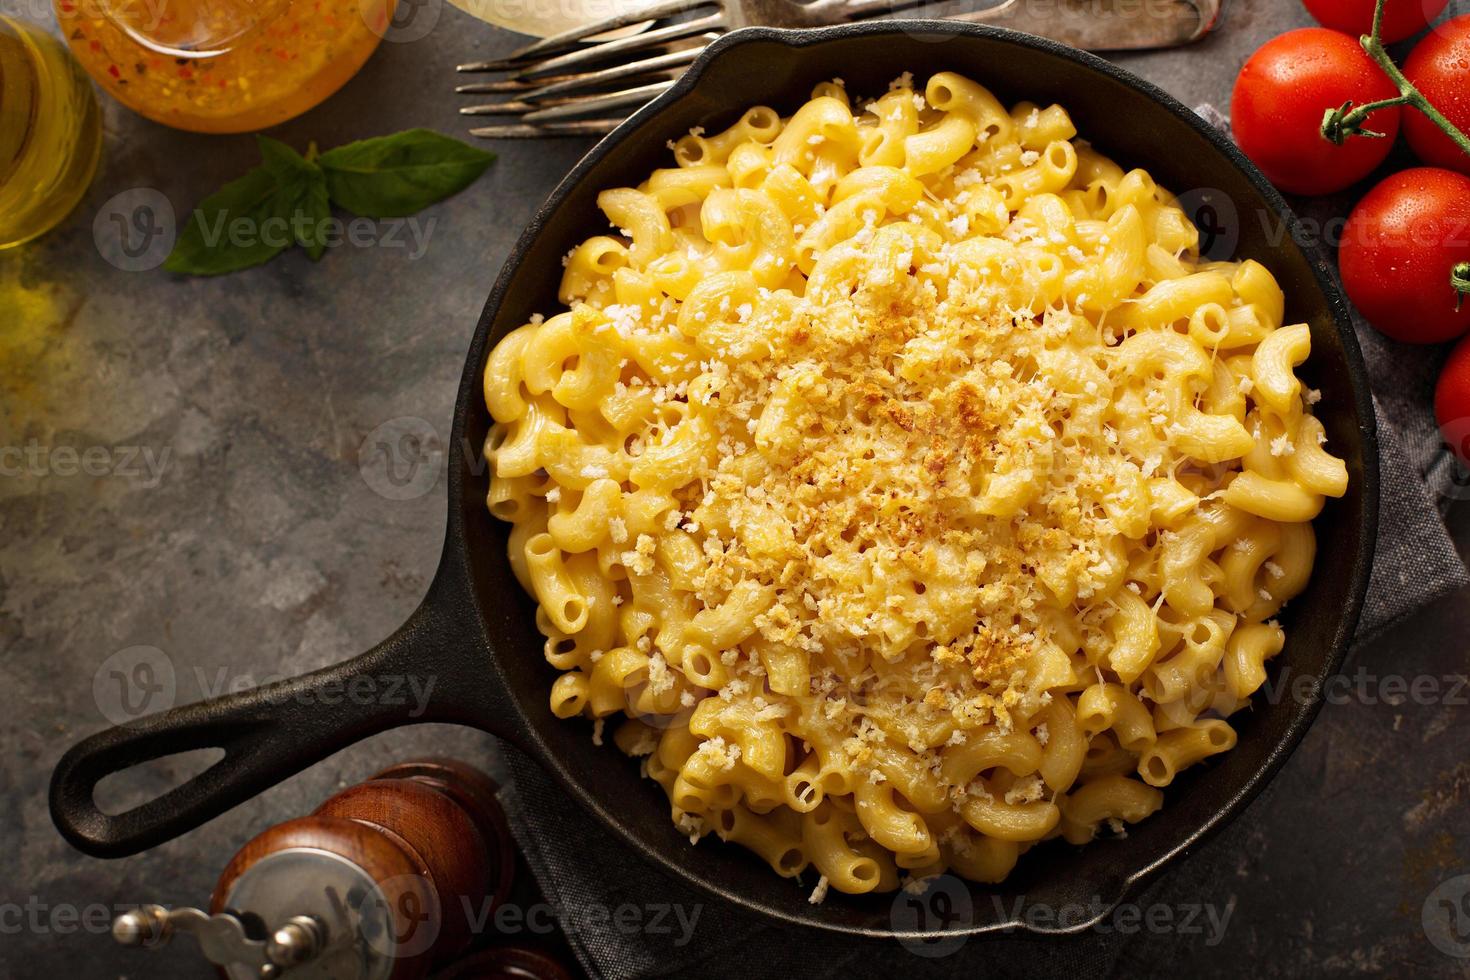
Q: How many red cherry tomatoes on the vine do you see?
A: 5